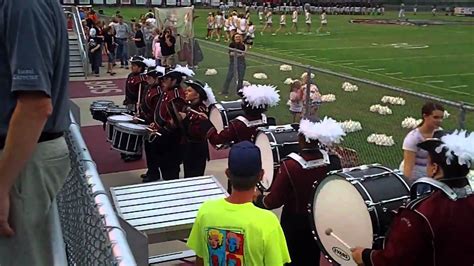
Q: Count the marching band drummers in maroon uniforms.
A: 7